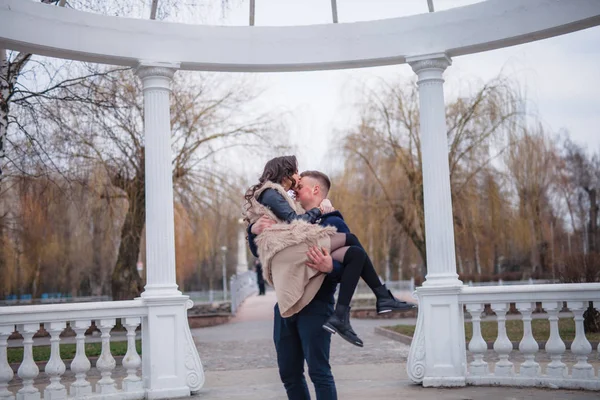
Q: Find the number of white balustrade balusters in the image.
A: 11